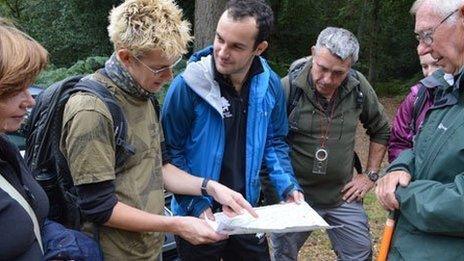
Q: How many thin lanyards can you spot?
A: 1